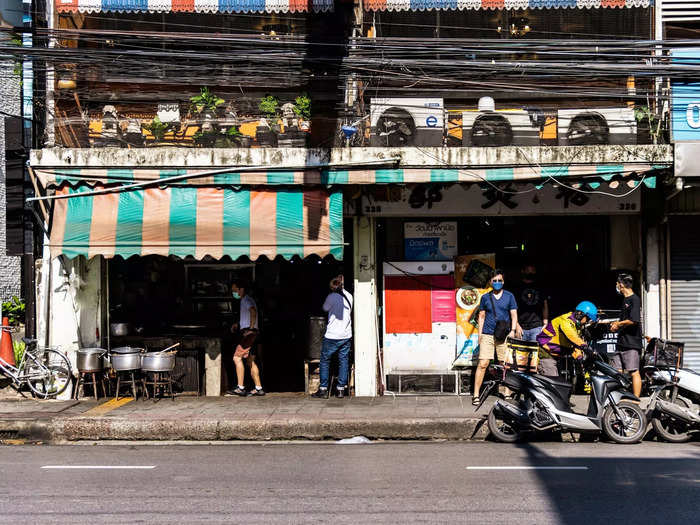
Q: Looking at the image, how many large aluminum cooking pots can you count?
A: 3